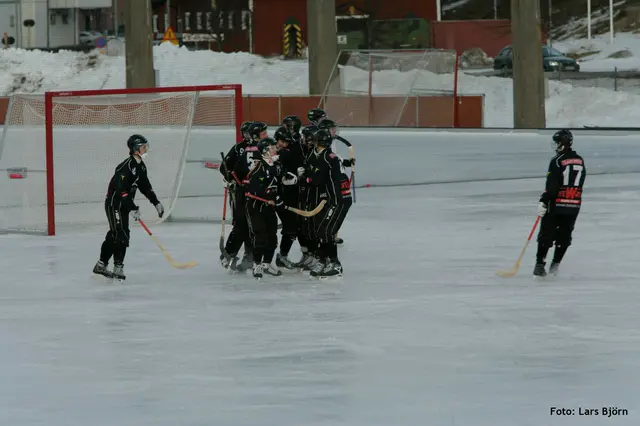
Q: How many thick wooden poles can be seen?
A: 3